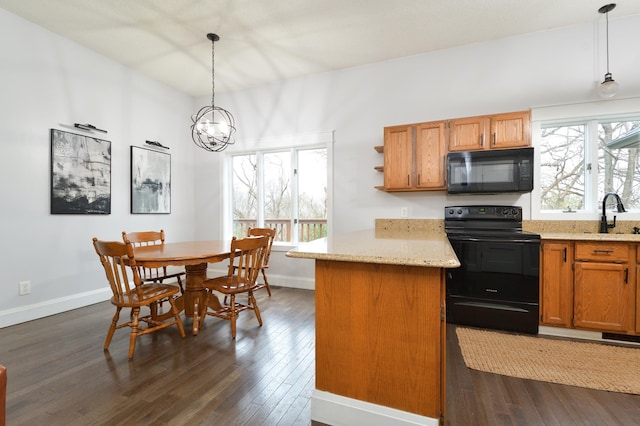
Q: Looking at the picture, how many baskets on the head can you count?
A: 0